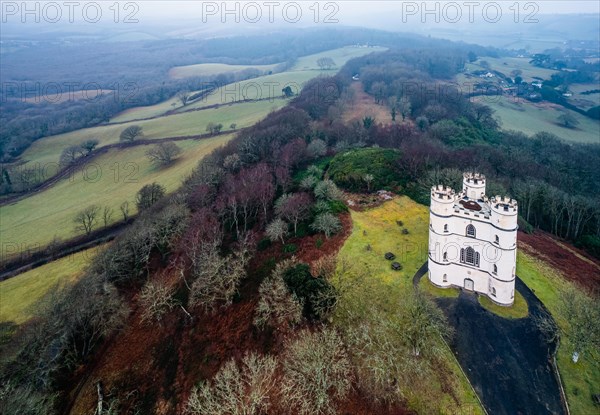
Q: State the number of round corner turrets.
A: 3